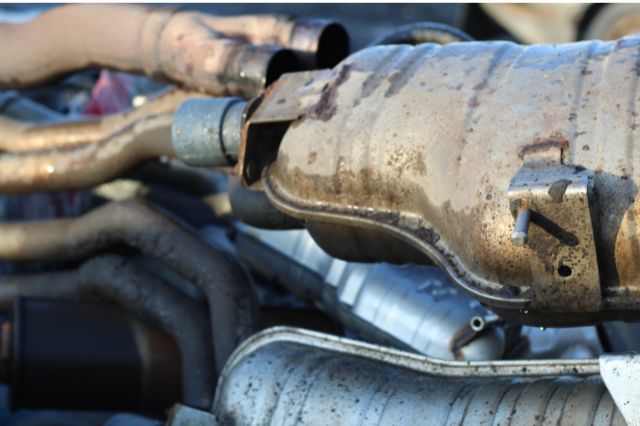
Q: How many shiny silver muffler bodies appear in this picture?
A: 2